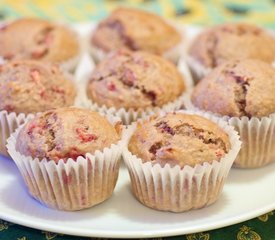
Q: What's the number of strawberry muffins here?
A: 8